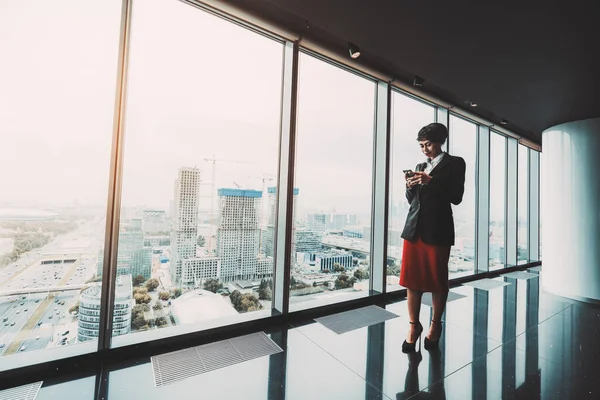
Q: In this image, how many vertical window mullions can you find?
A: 7